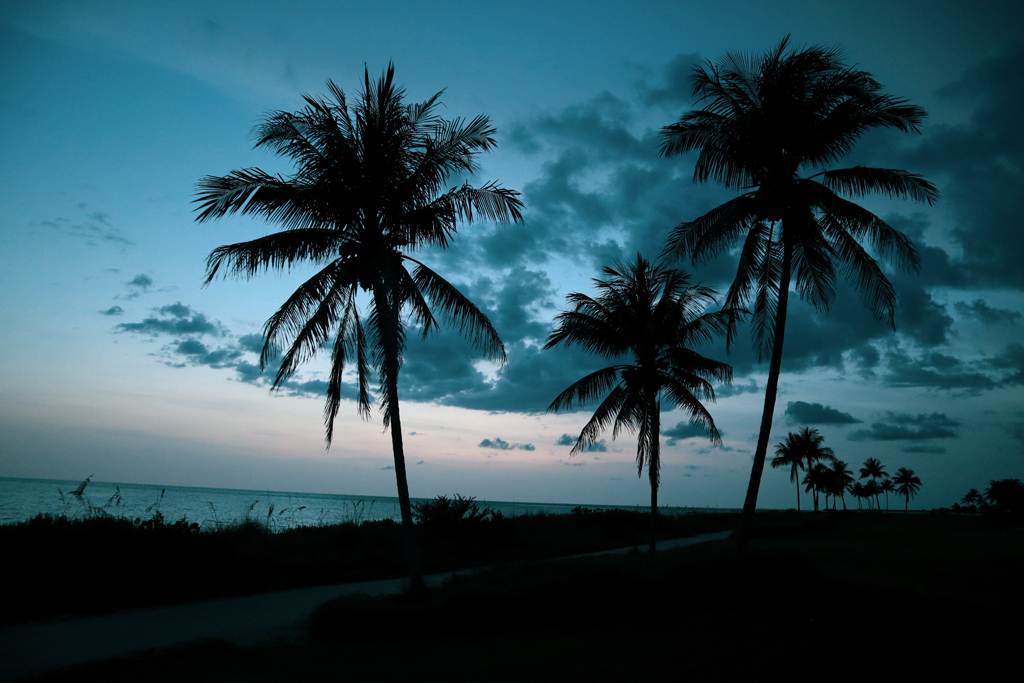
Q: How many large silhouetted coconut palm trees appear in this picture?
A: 3